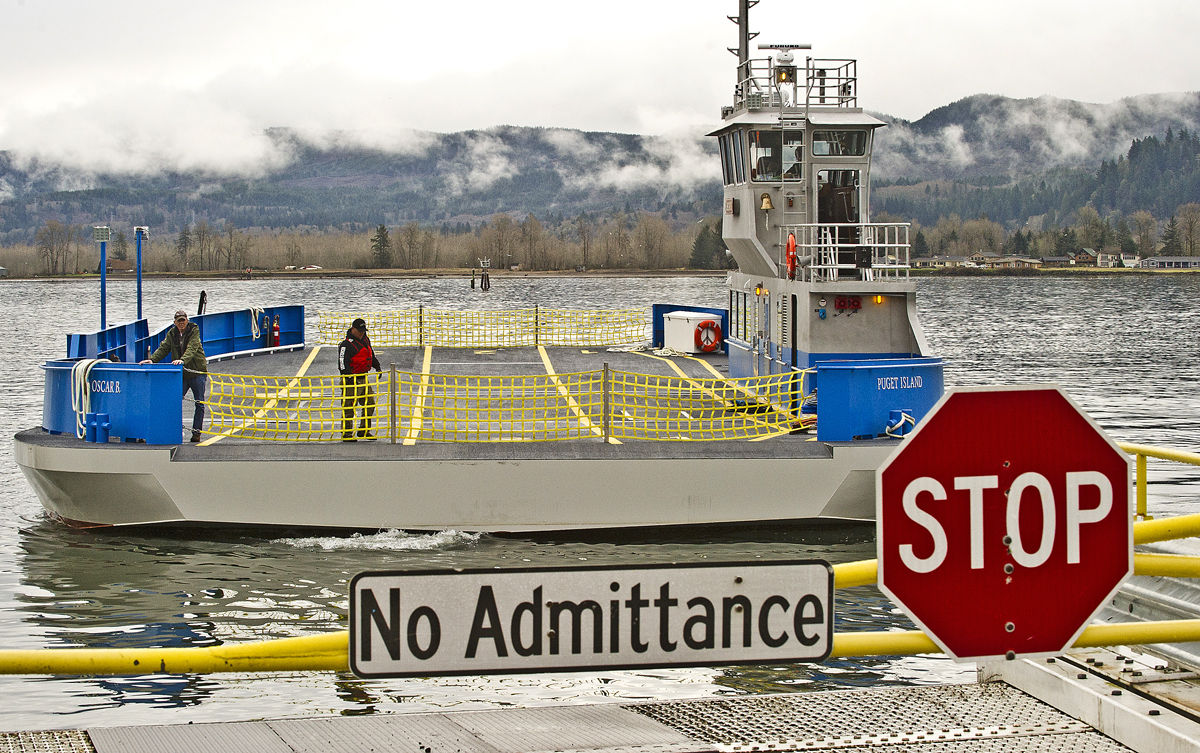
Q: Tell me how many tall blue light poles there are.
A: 2